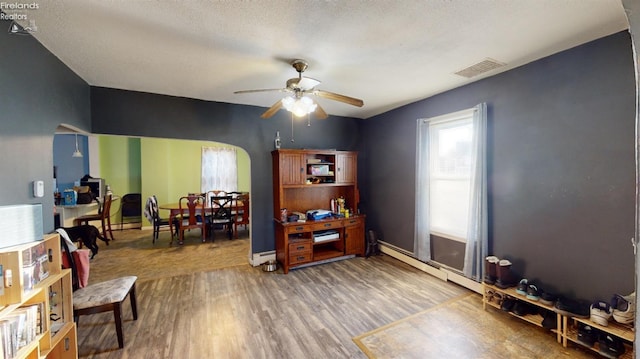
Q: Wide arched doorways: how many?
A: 1